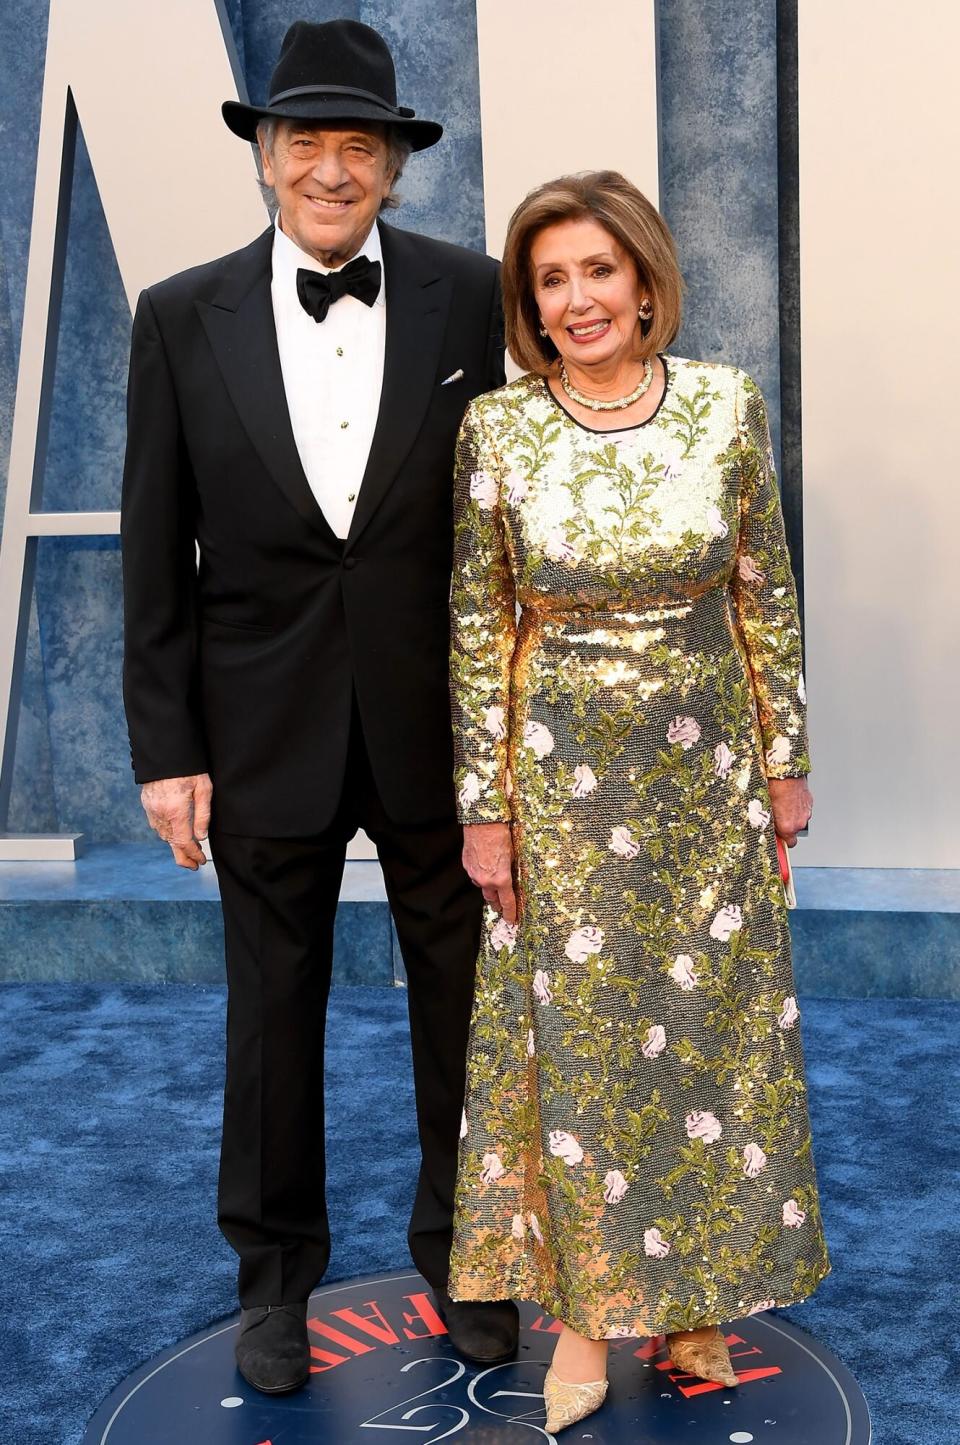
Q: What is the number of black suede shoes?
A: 2